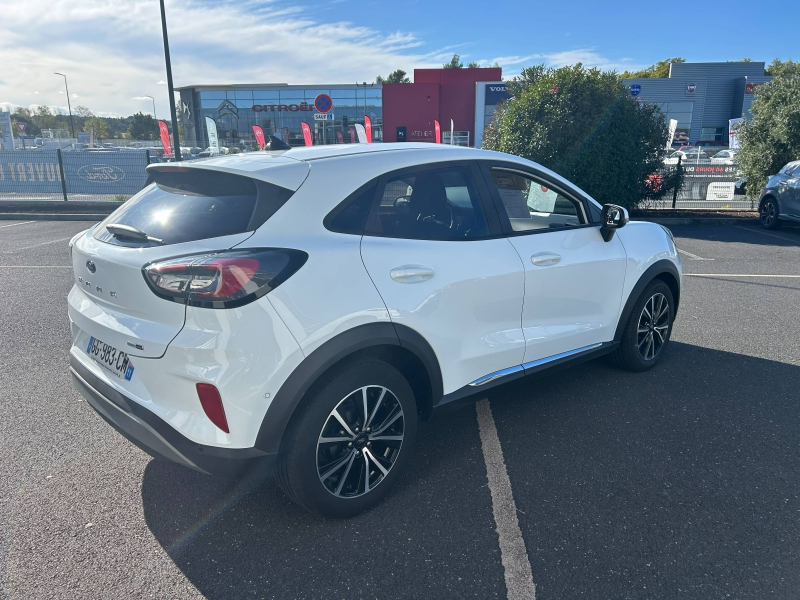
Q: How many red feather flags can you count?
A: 5